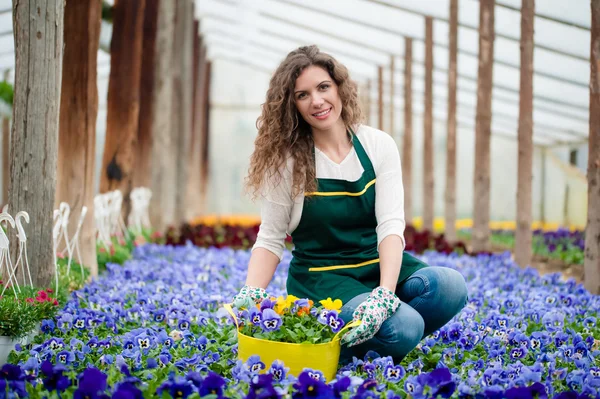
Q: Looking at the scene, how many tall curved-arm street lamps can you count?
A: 0